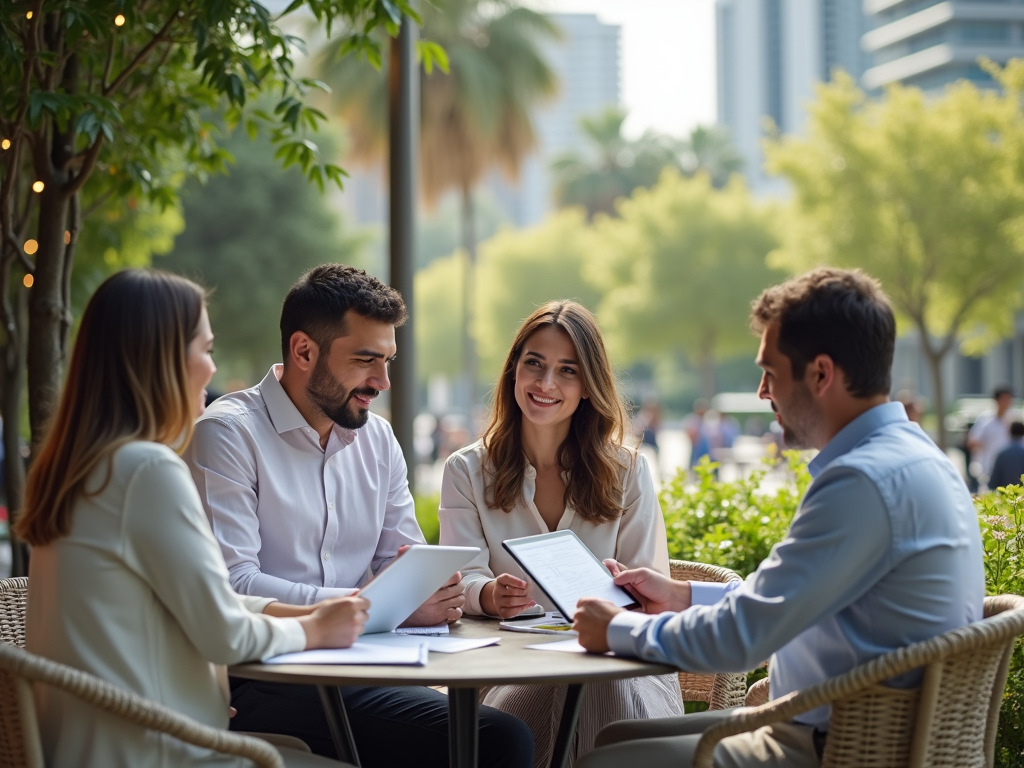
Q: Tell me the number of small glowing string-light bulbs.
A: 7